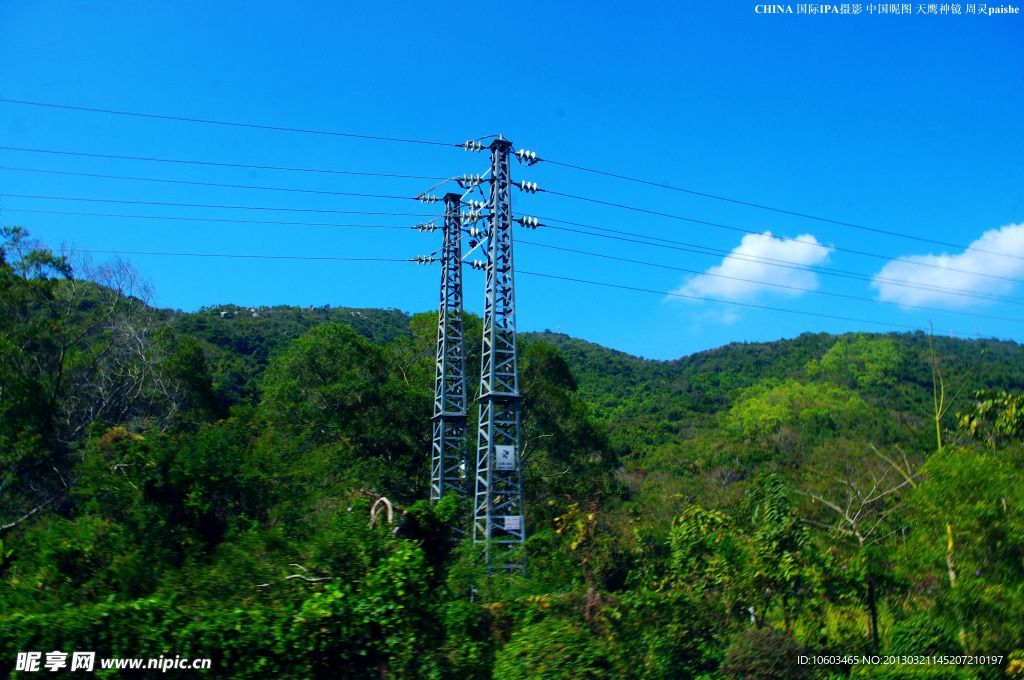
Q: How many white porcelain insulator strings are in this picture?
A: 12